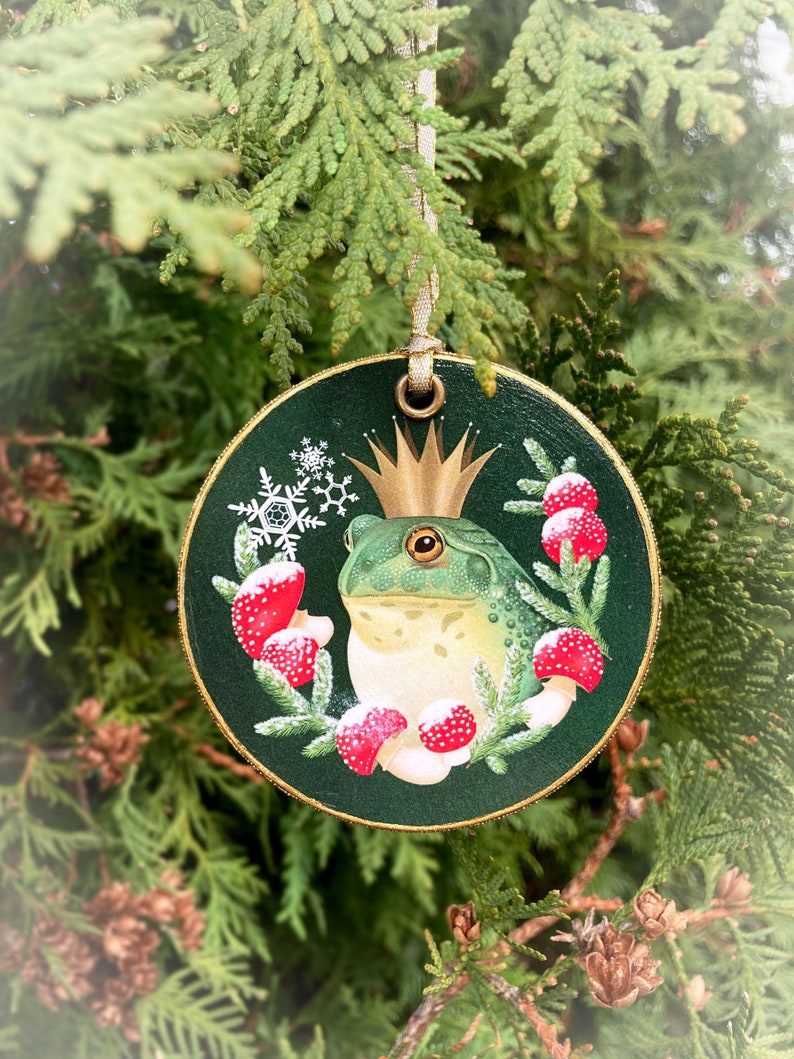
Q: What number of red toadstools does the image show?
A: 7